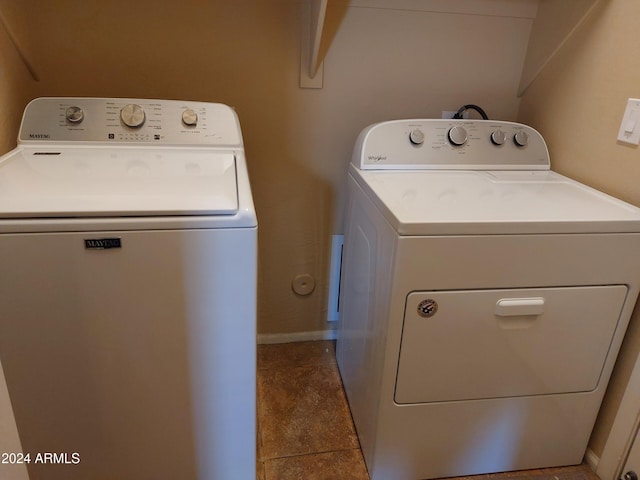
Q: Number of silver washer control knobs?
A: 3